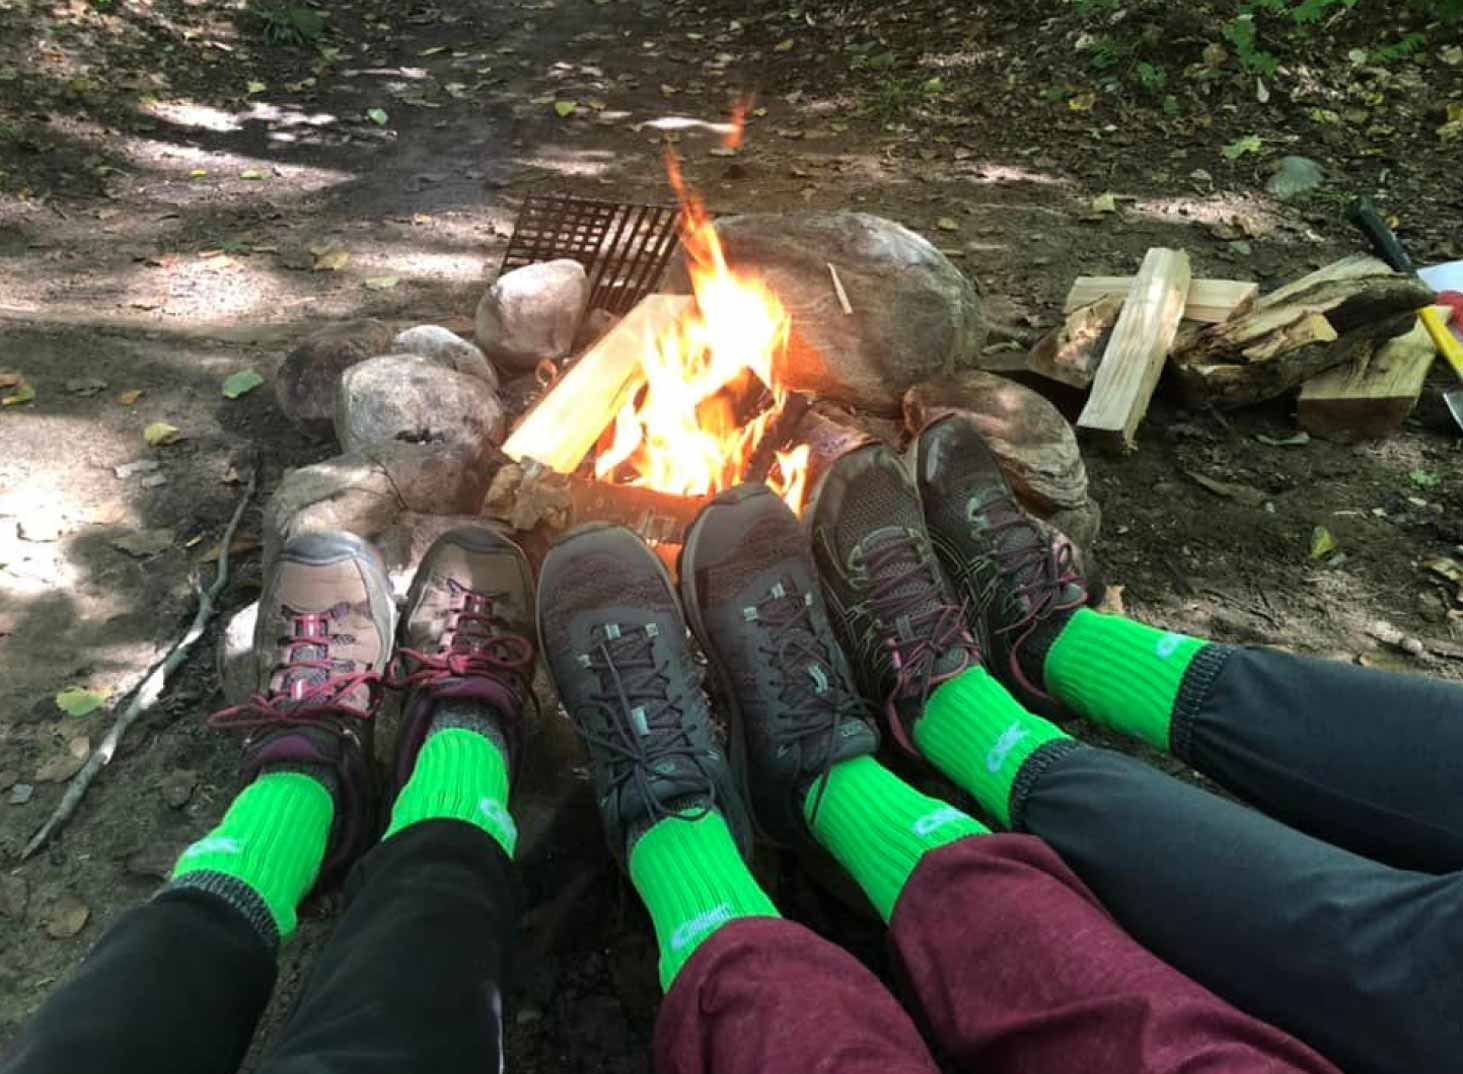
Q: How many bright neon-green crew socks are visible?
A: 6